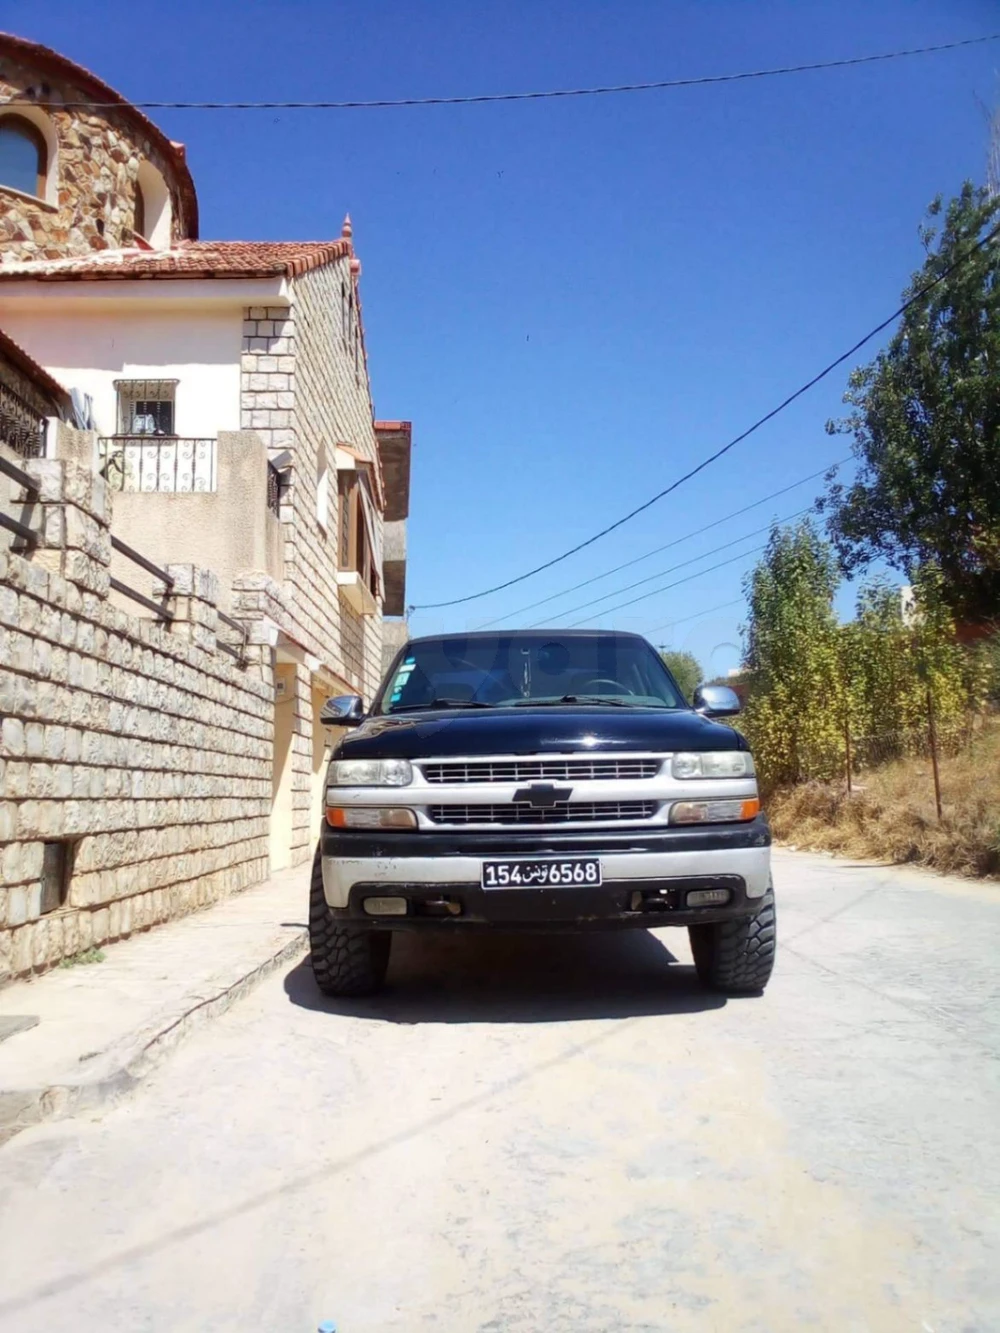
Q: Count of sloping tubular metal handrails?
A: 6